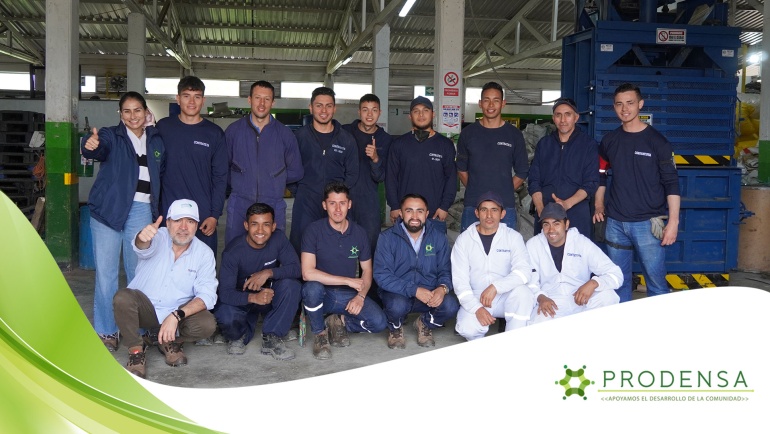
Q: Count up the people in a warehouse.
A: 15